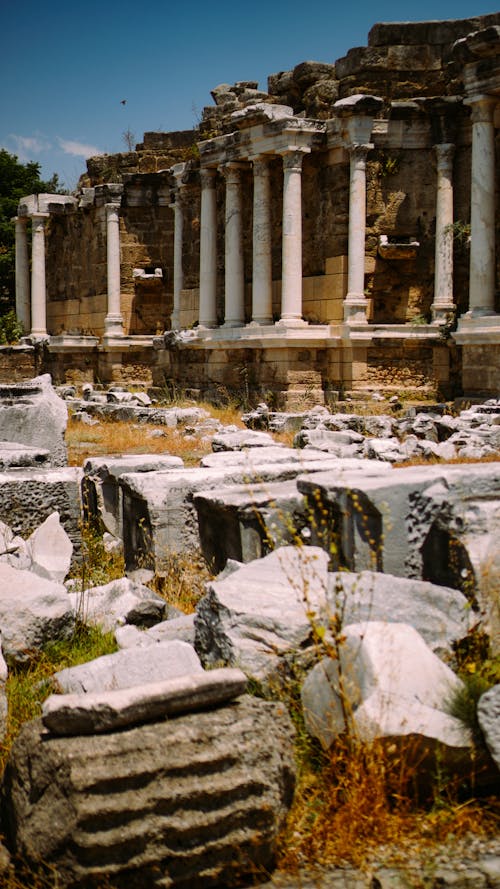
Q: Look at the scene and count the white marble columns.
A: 11